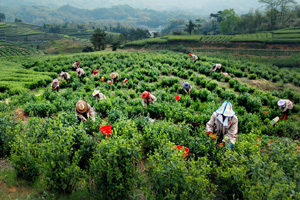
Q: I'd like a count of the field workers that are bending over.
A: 14